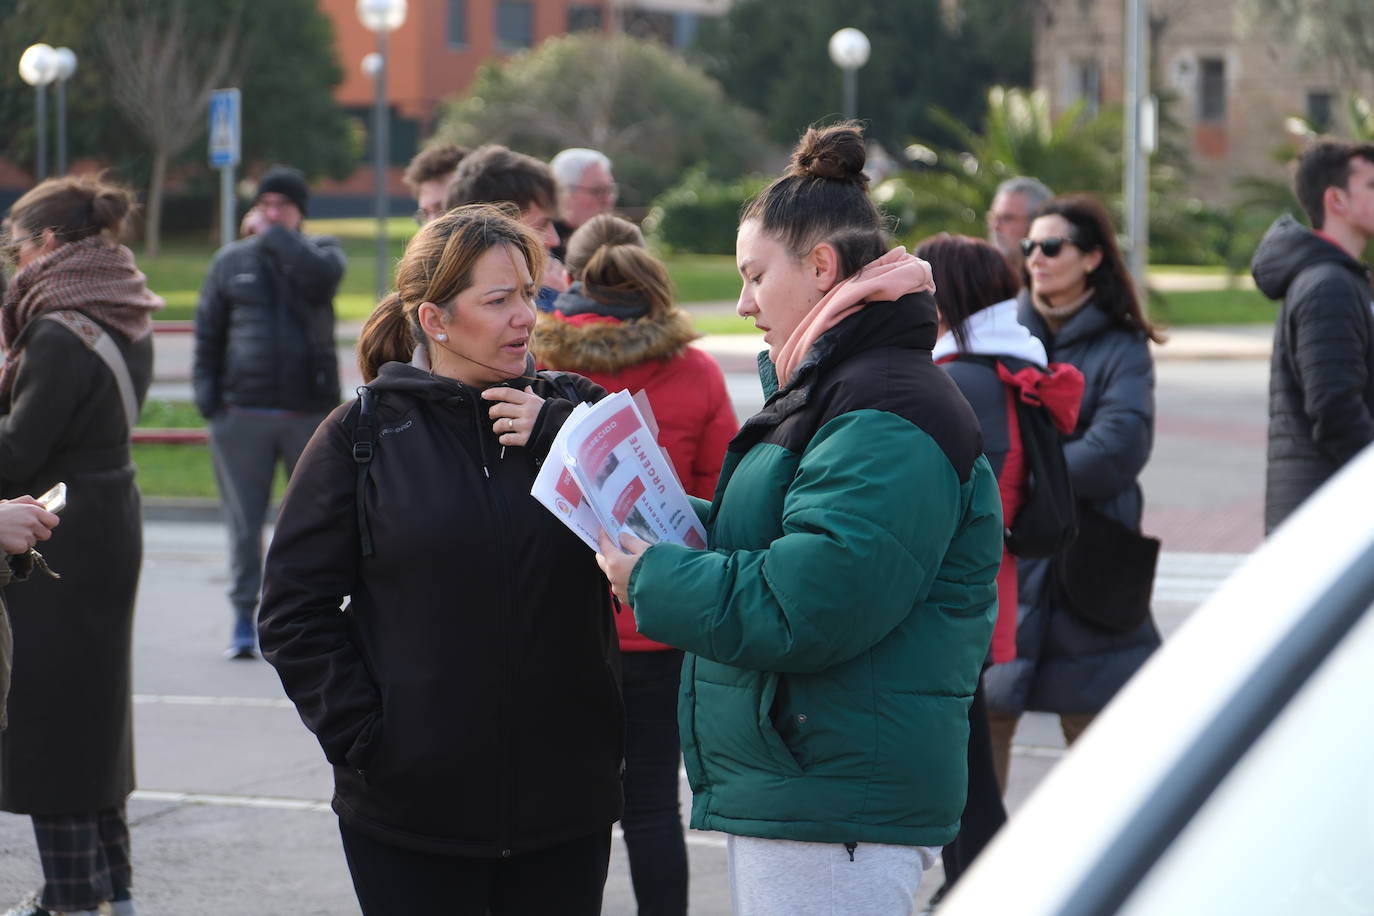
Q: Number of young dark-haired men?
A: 3